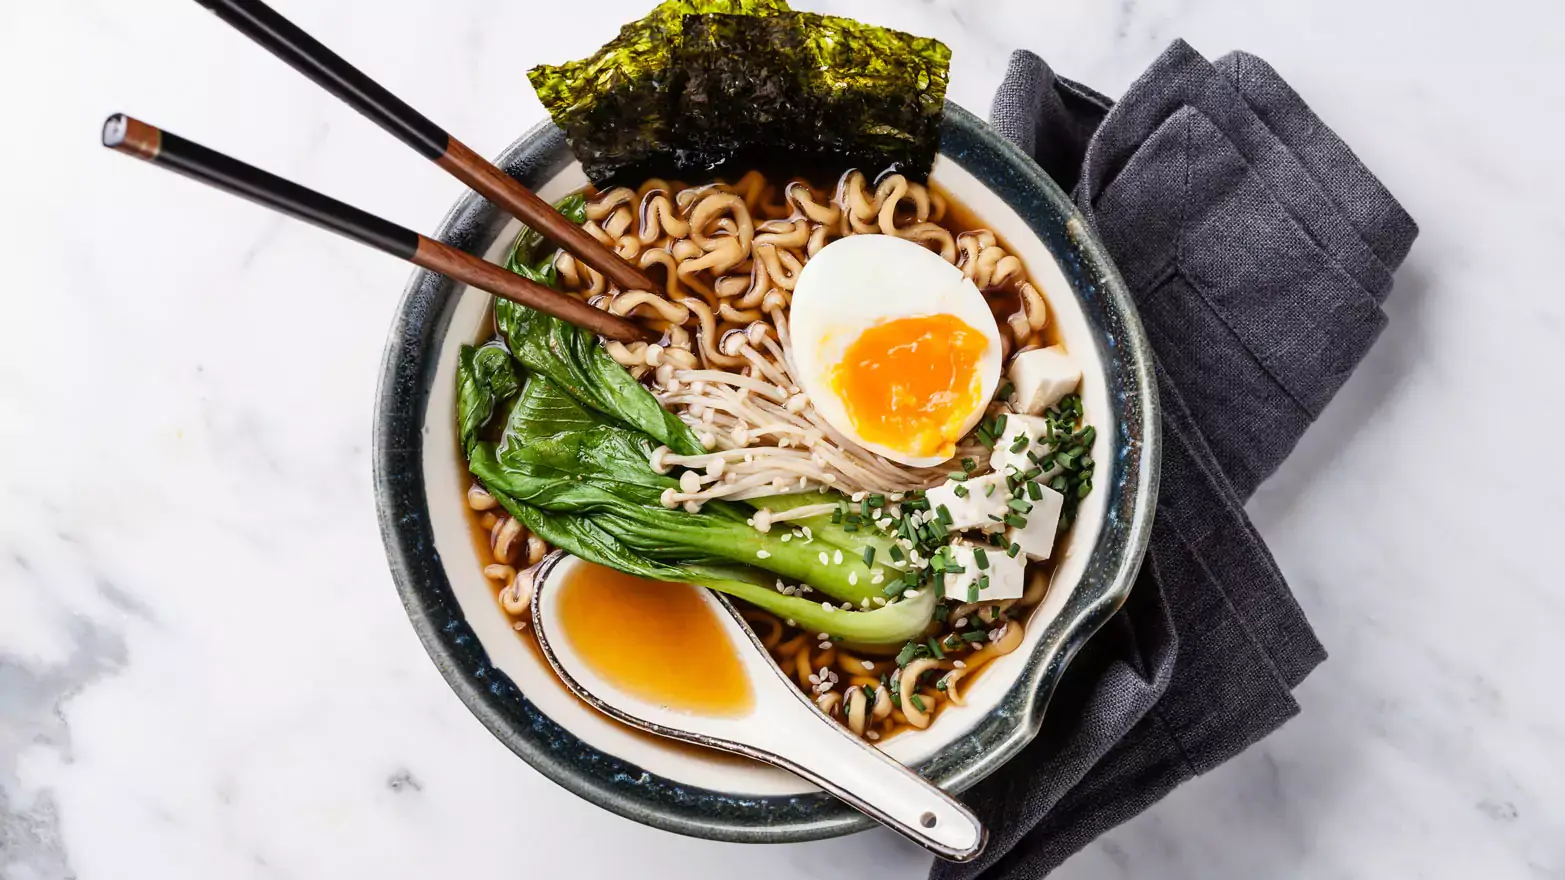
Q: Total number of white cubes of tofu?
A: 5